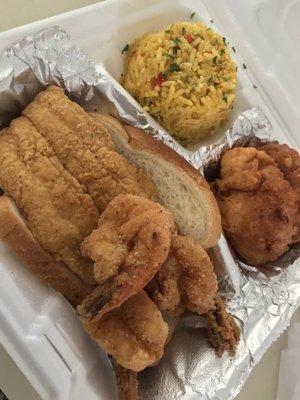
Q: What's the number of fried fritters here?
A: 2